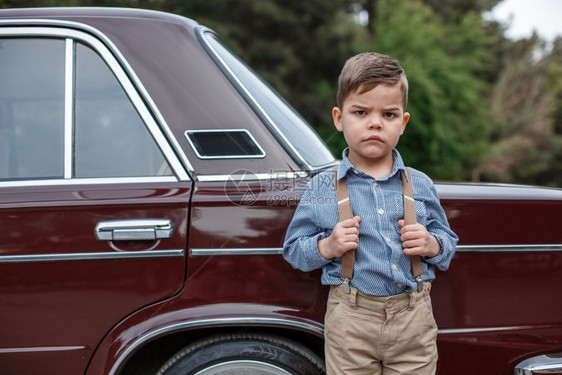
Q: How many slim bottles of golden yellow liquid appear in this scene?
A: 0